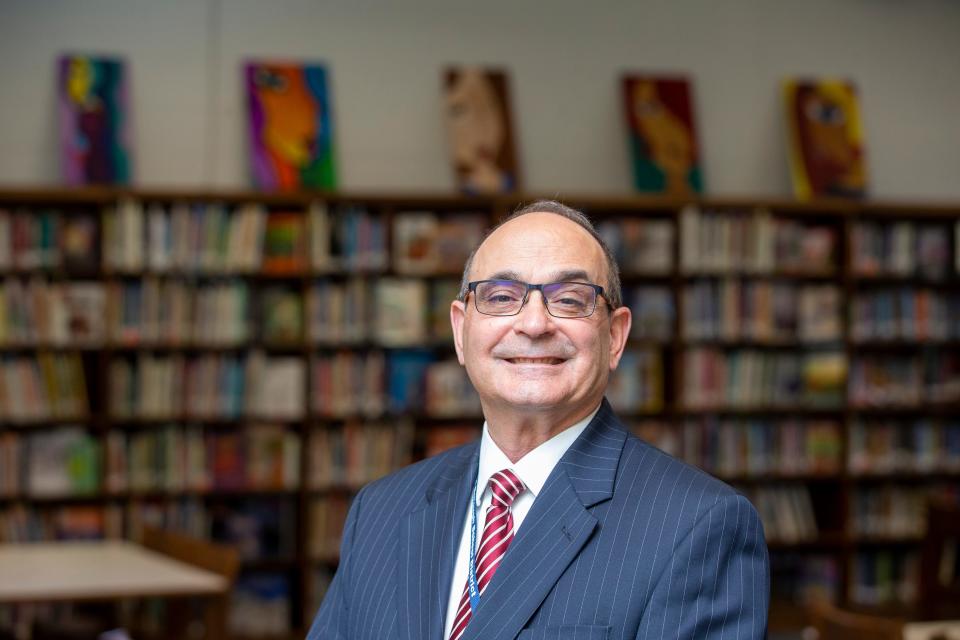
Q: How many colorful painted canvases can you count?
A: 5